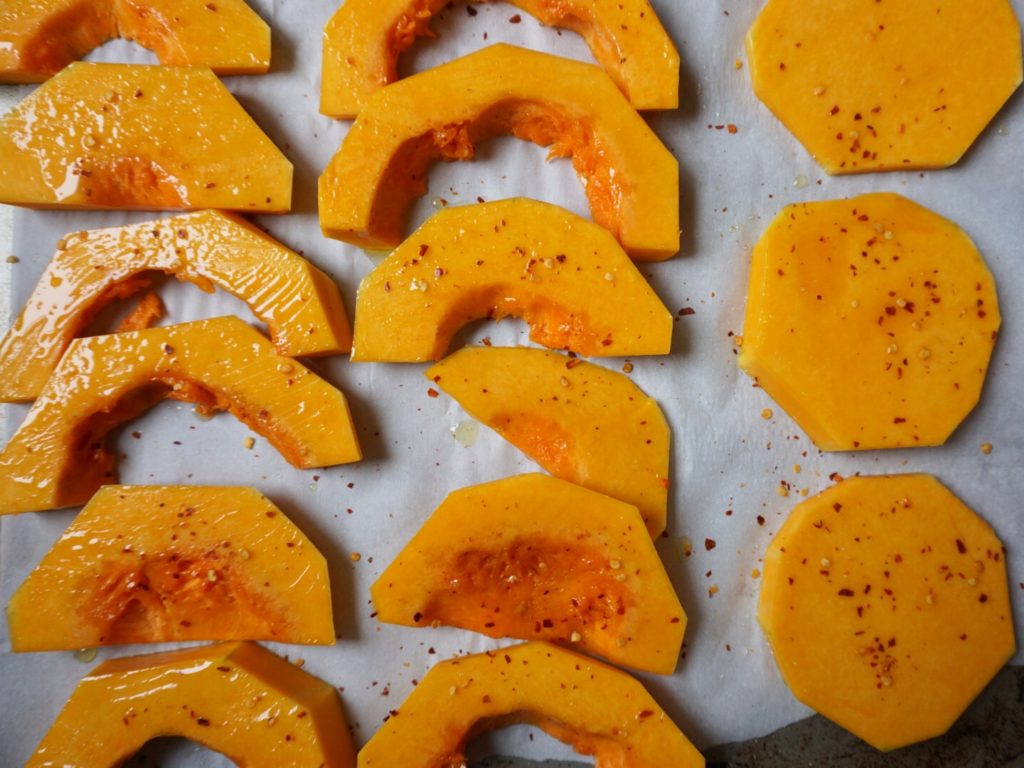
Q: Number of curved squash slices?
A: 8